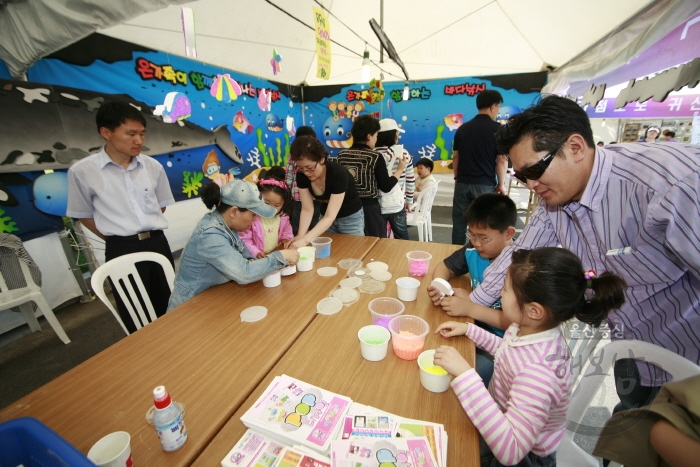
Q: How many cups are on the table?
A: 12